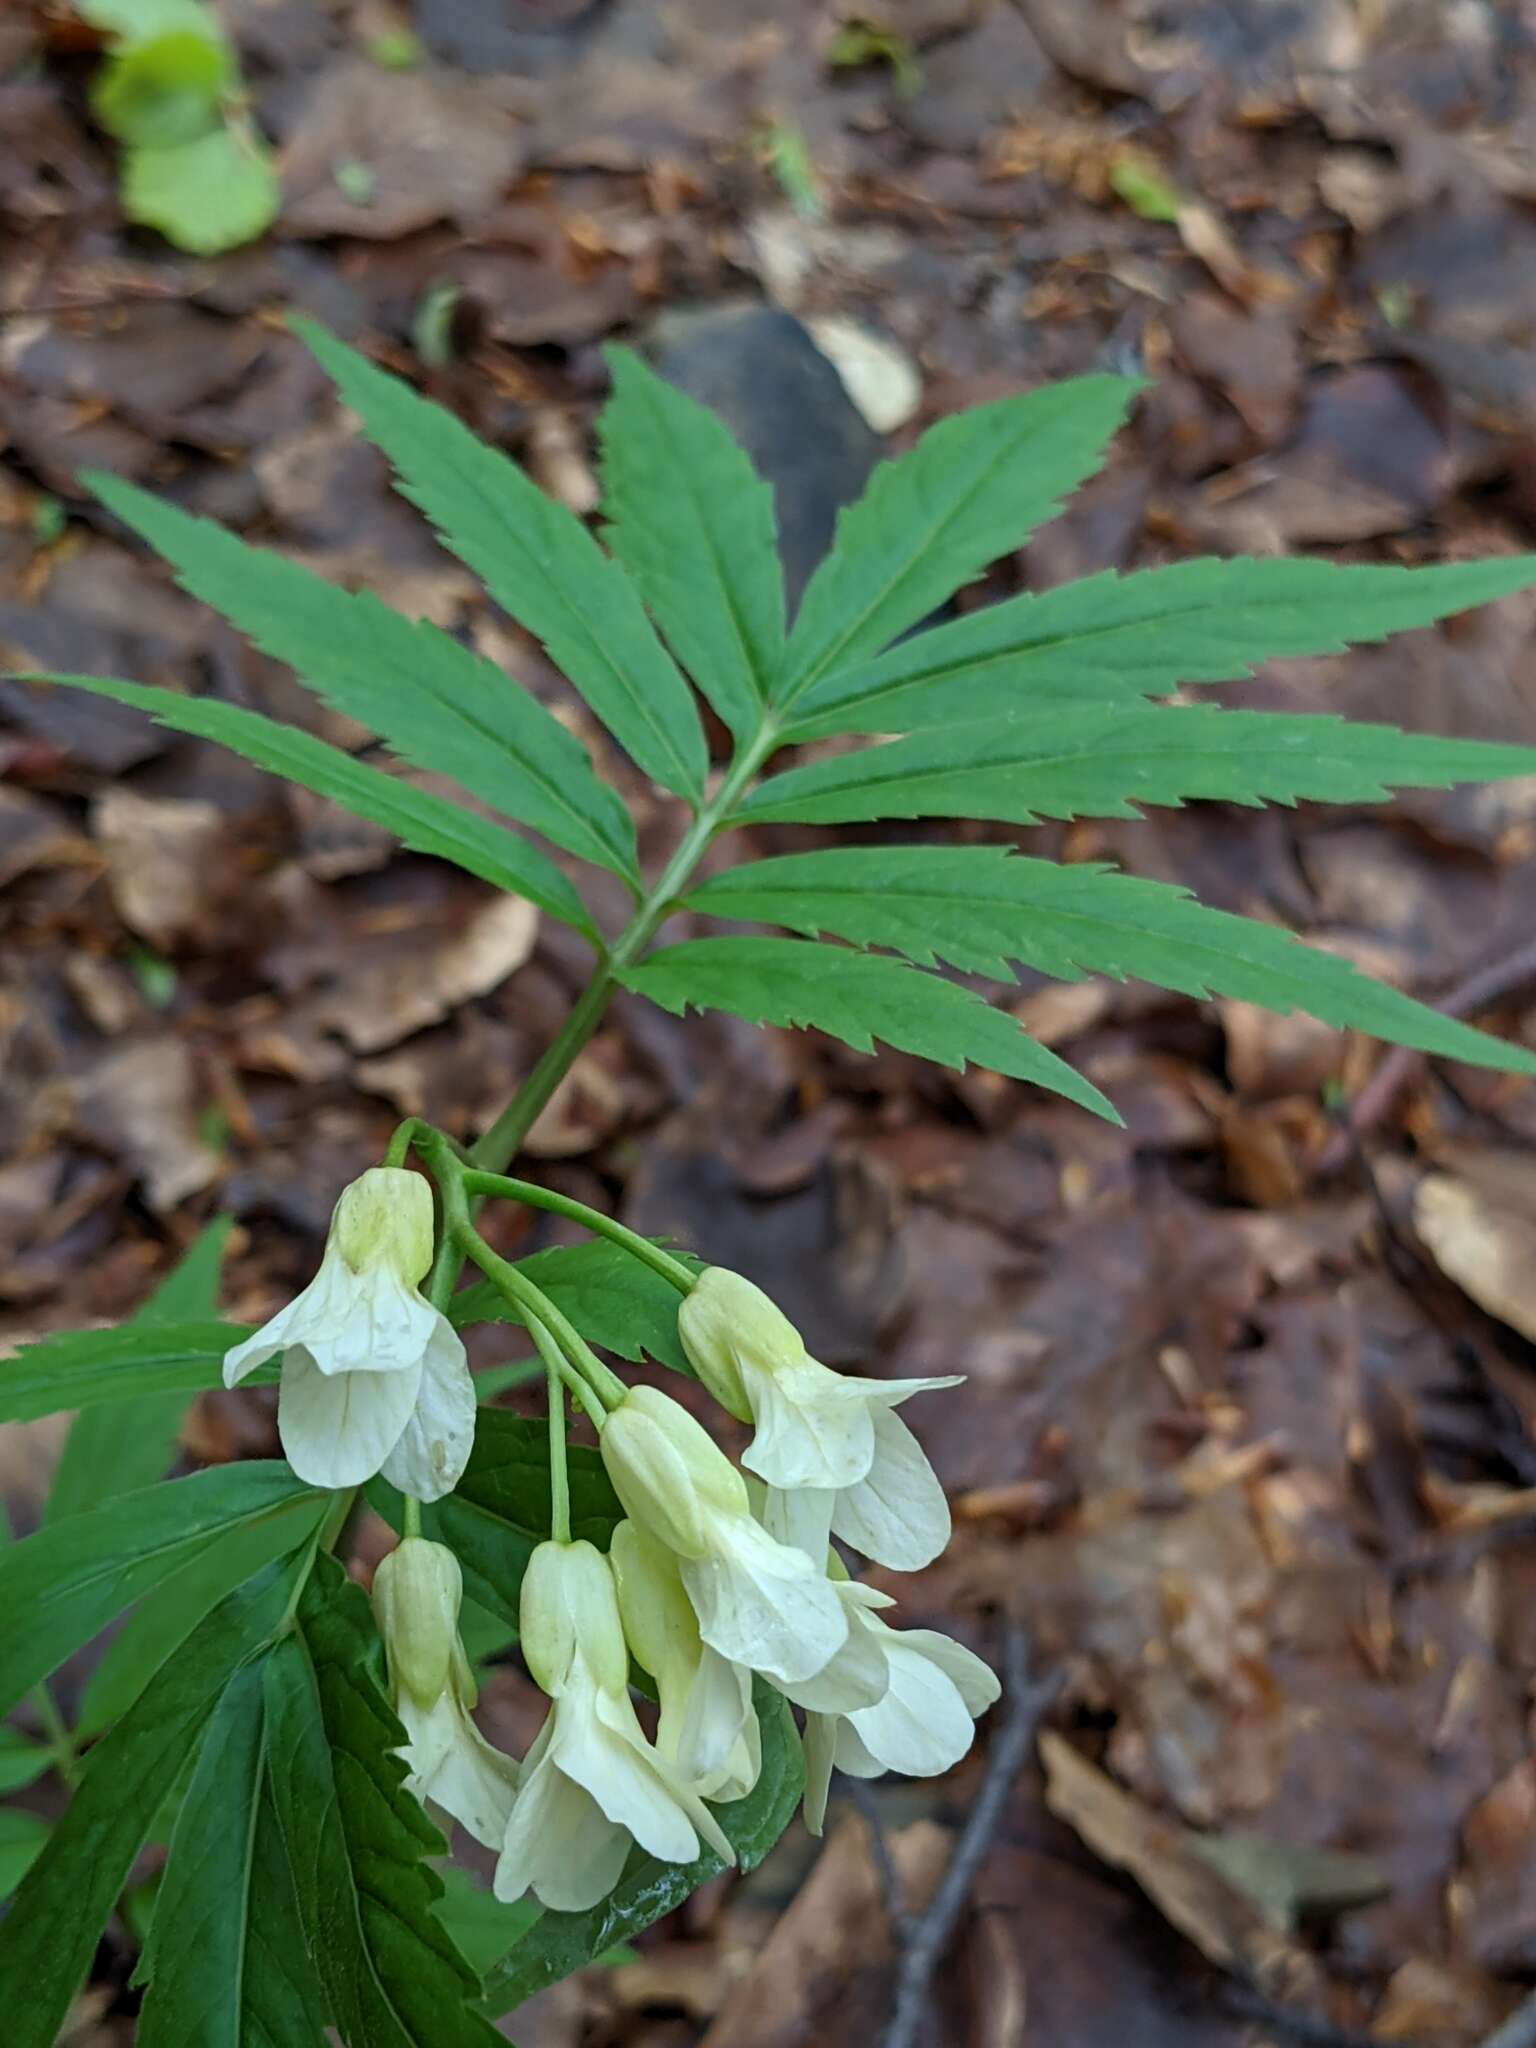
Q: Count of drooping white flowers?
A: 7